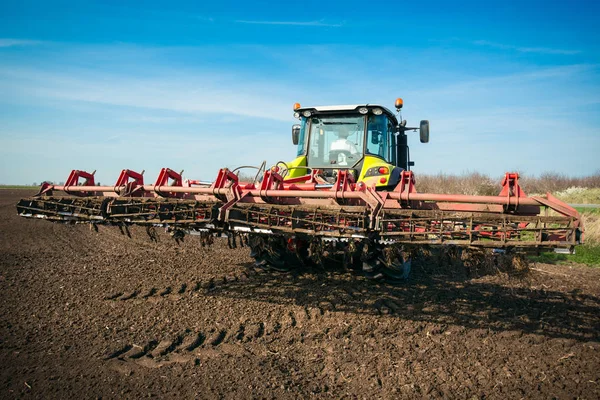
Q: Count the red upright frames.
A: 8